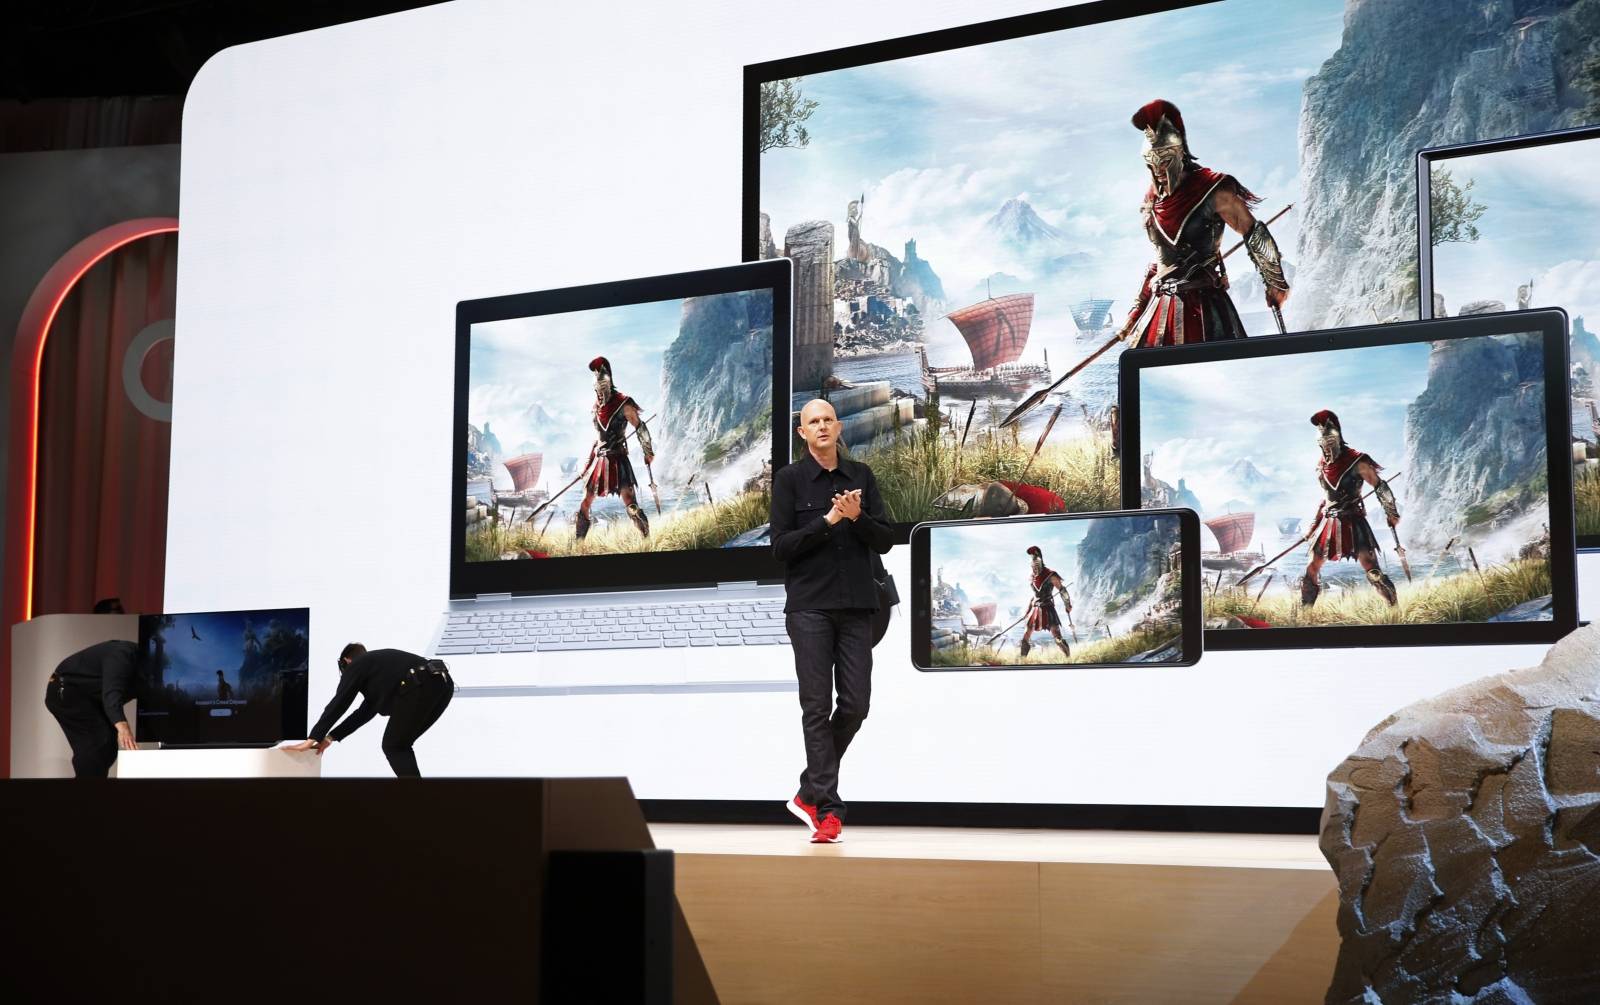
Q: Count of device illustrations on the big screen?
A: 5